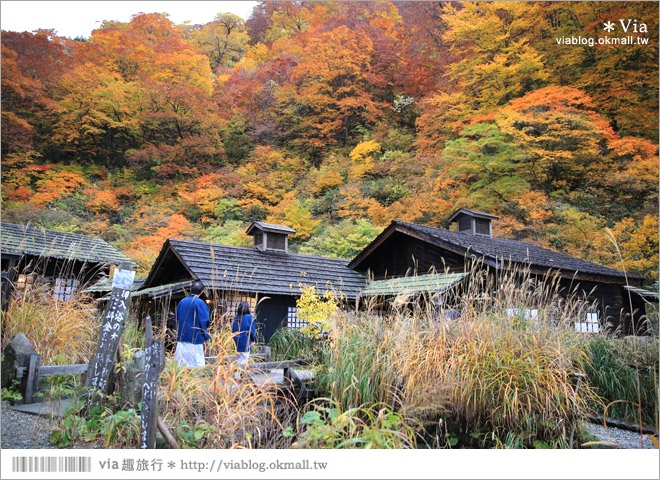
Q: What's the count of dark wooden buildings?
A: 3